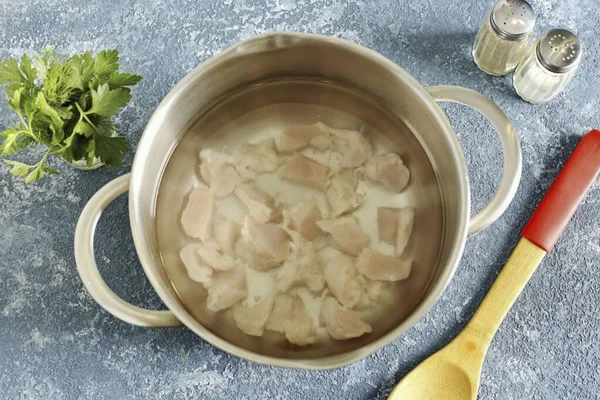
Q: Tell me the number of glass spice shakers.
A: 2